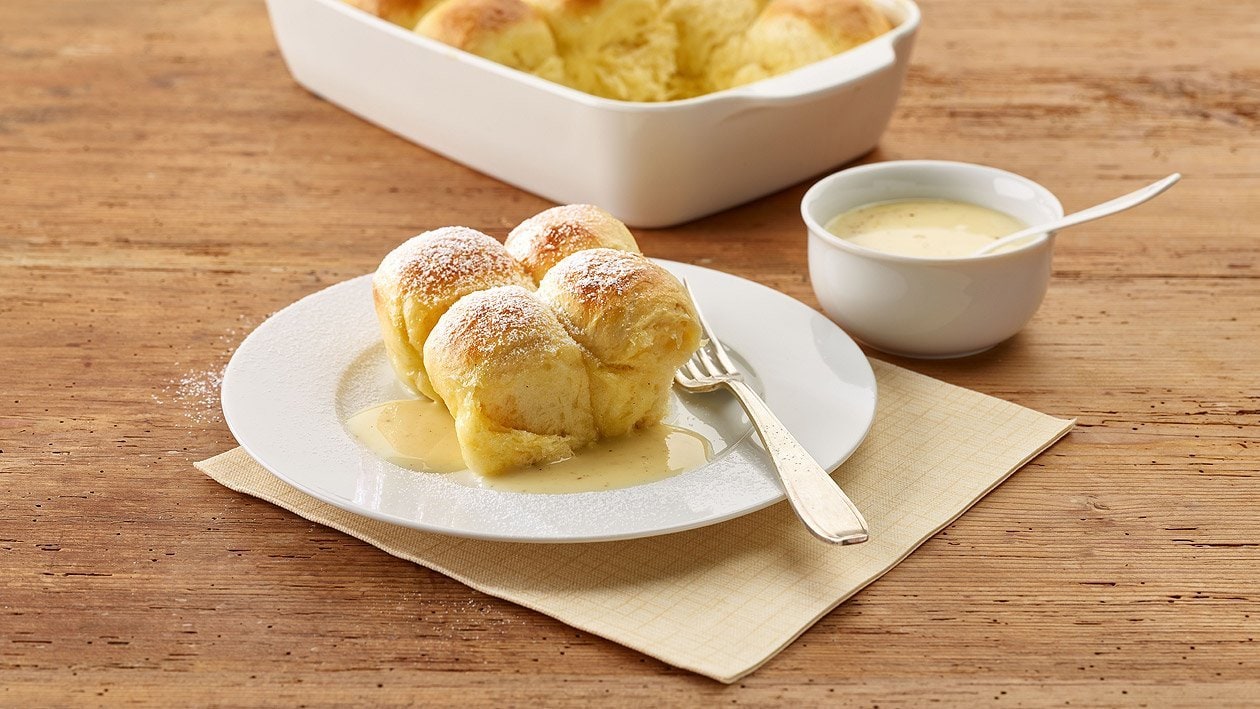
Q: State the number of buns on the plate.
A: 4